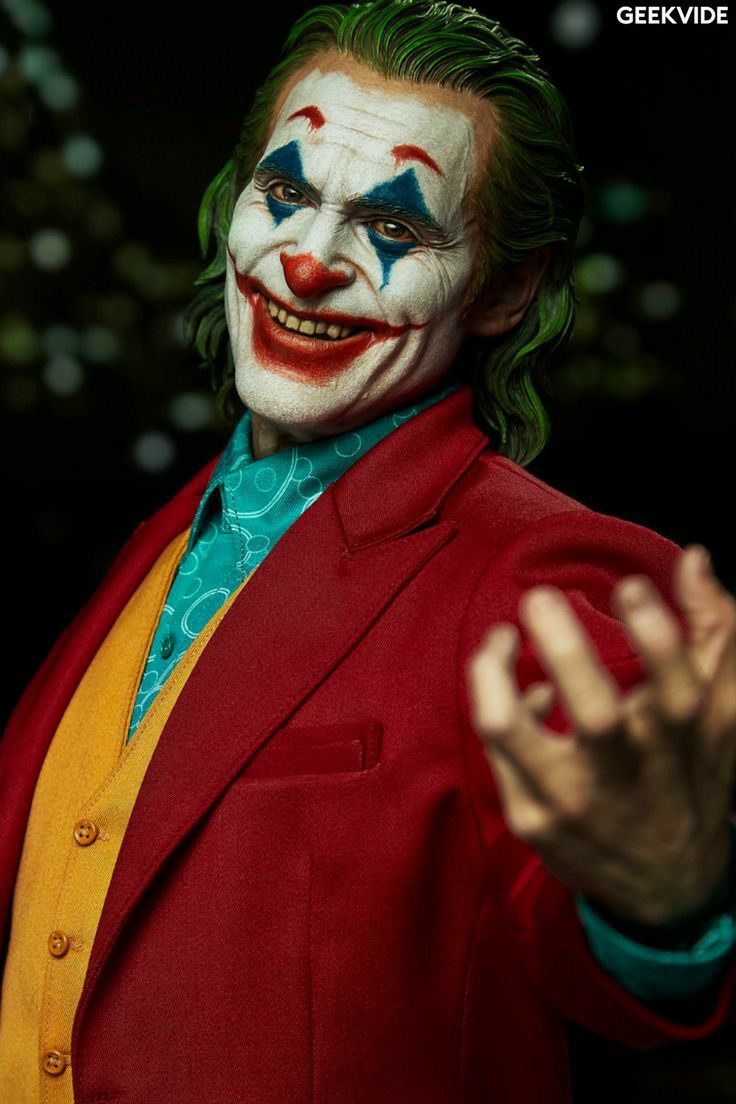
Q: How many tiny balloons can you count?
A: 0